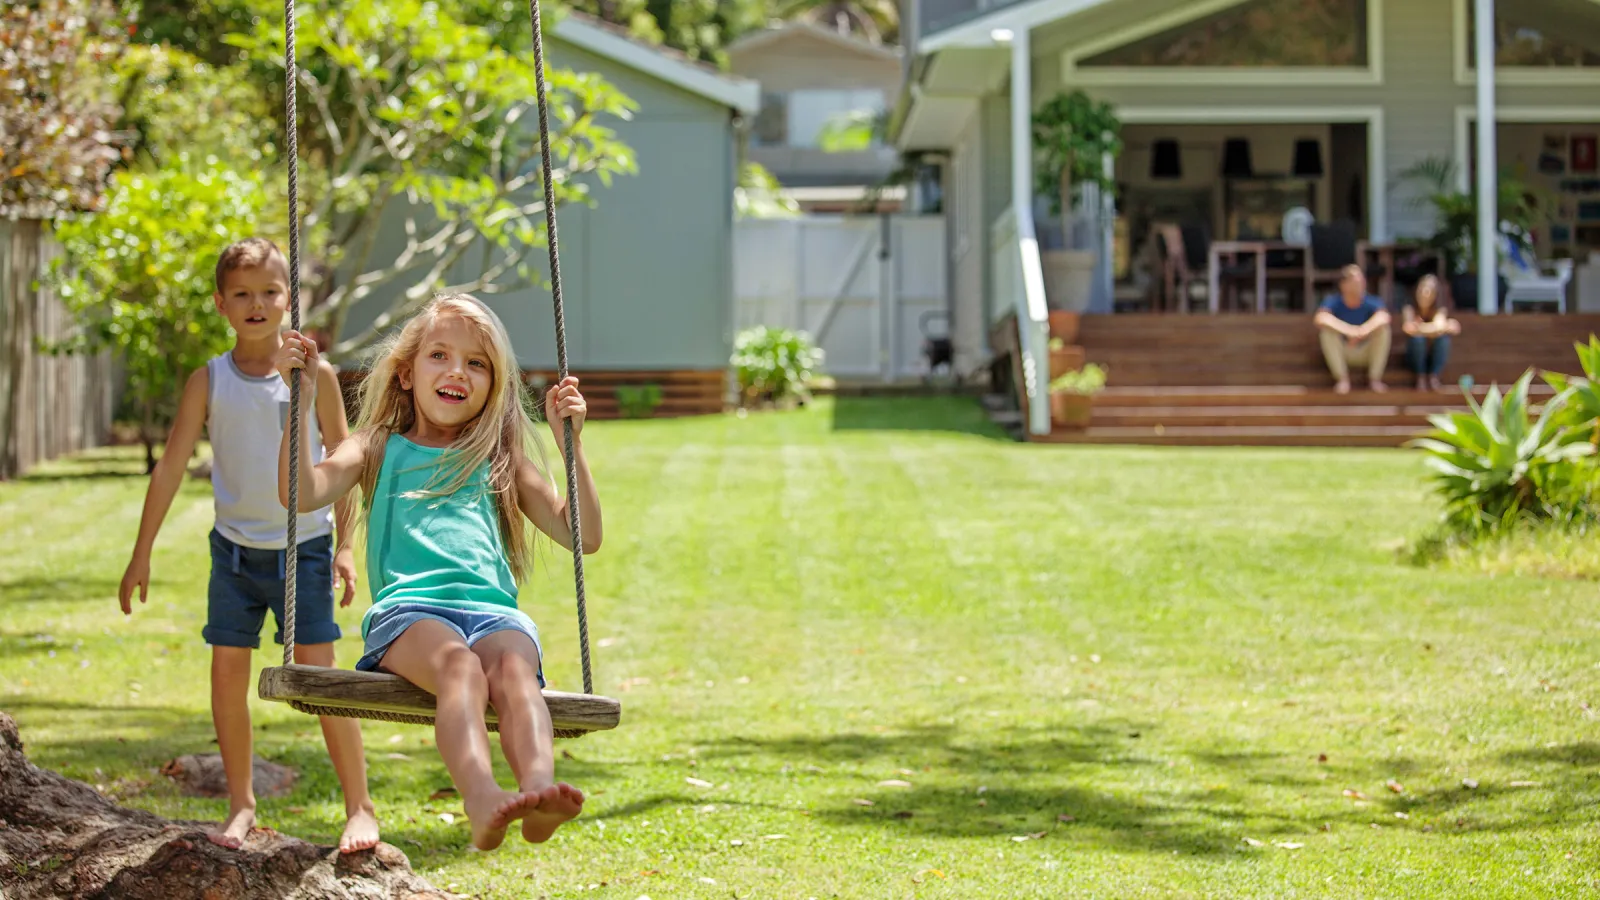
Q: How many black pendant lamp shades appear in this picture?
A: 3